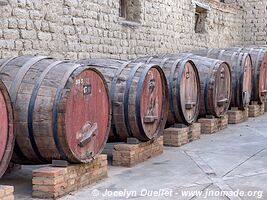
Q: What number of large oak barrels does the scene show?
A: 7